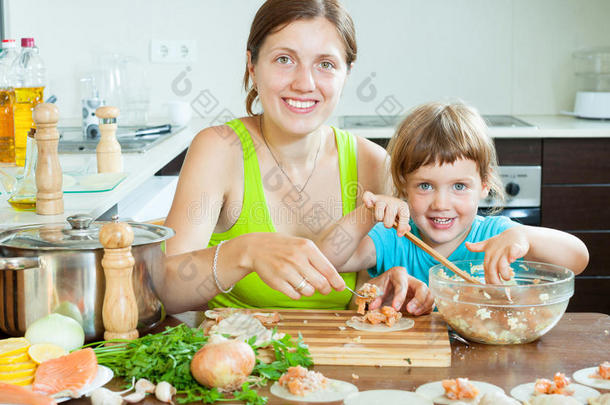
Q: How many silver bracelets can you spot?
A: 1